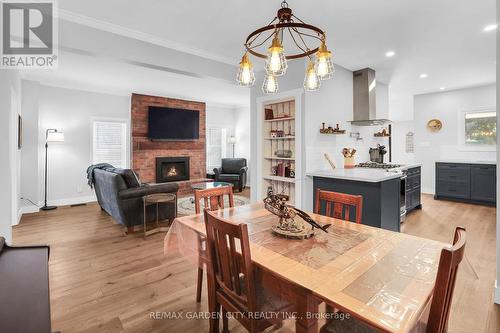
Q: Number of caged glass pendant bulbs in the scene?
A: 5